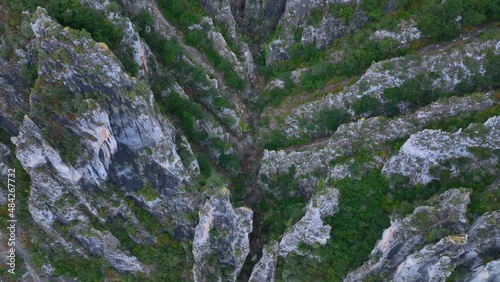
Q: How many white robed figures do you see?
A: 0